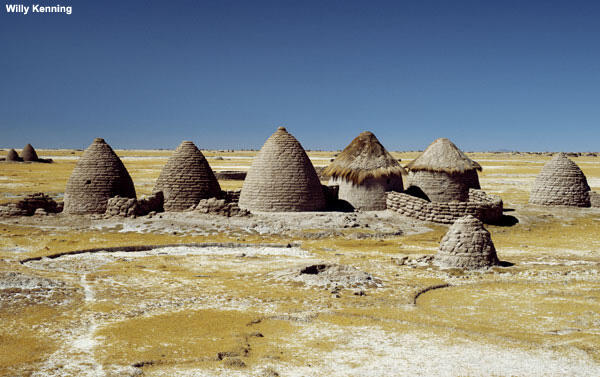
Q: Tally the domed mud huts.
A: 7